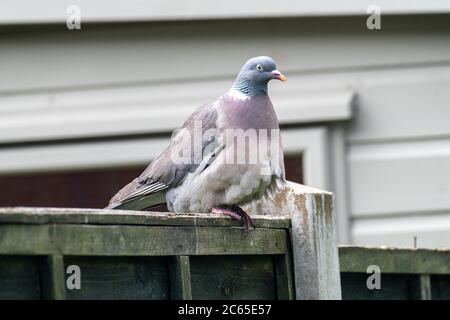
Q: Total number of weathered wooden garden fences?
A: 1